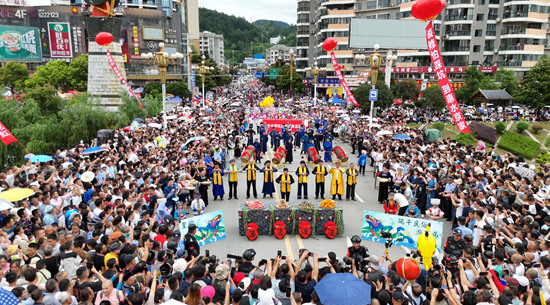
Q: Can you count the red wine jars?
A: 4